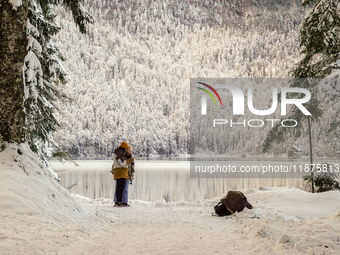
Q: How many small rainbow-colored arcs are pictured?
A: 2